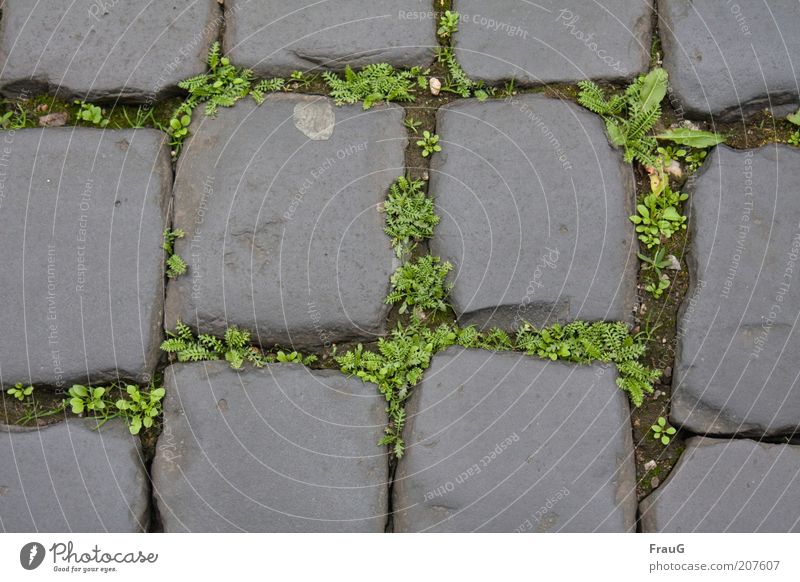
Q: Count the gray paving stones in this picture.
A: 12